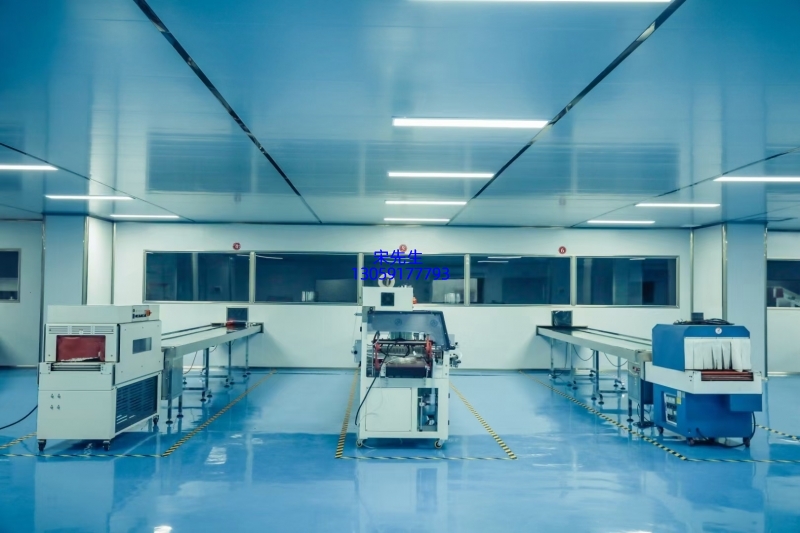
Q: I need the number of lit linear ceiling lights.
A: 11